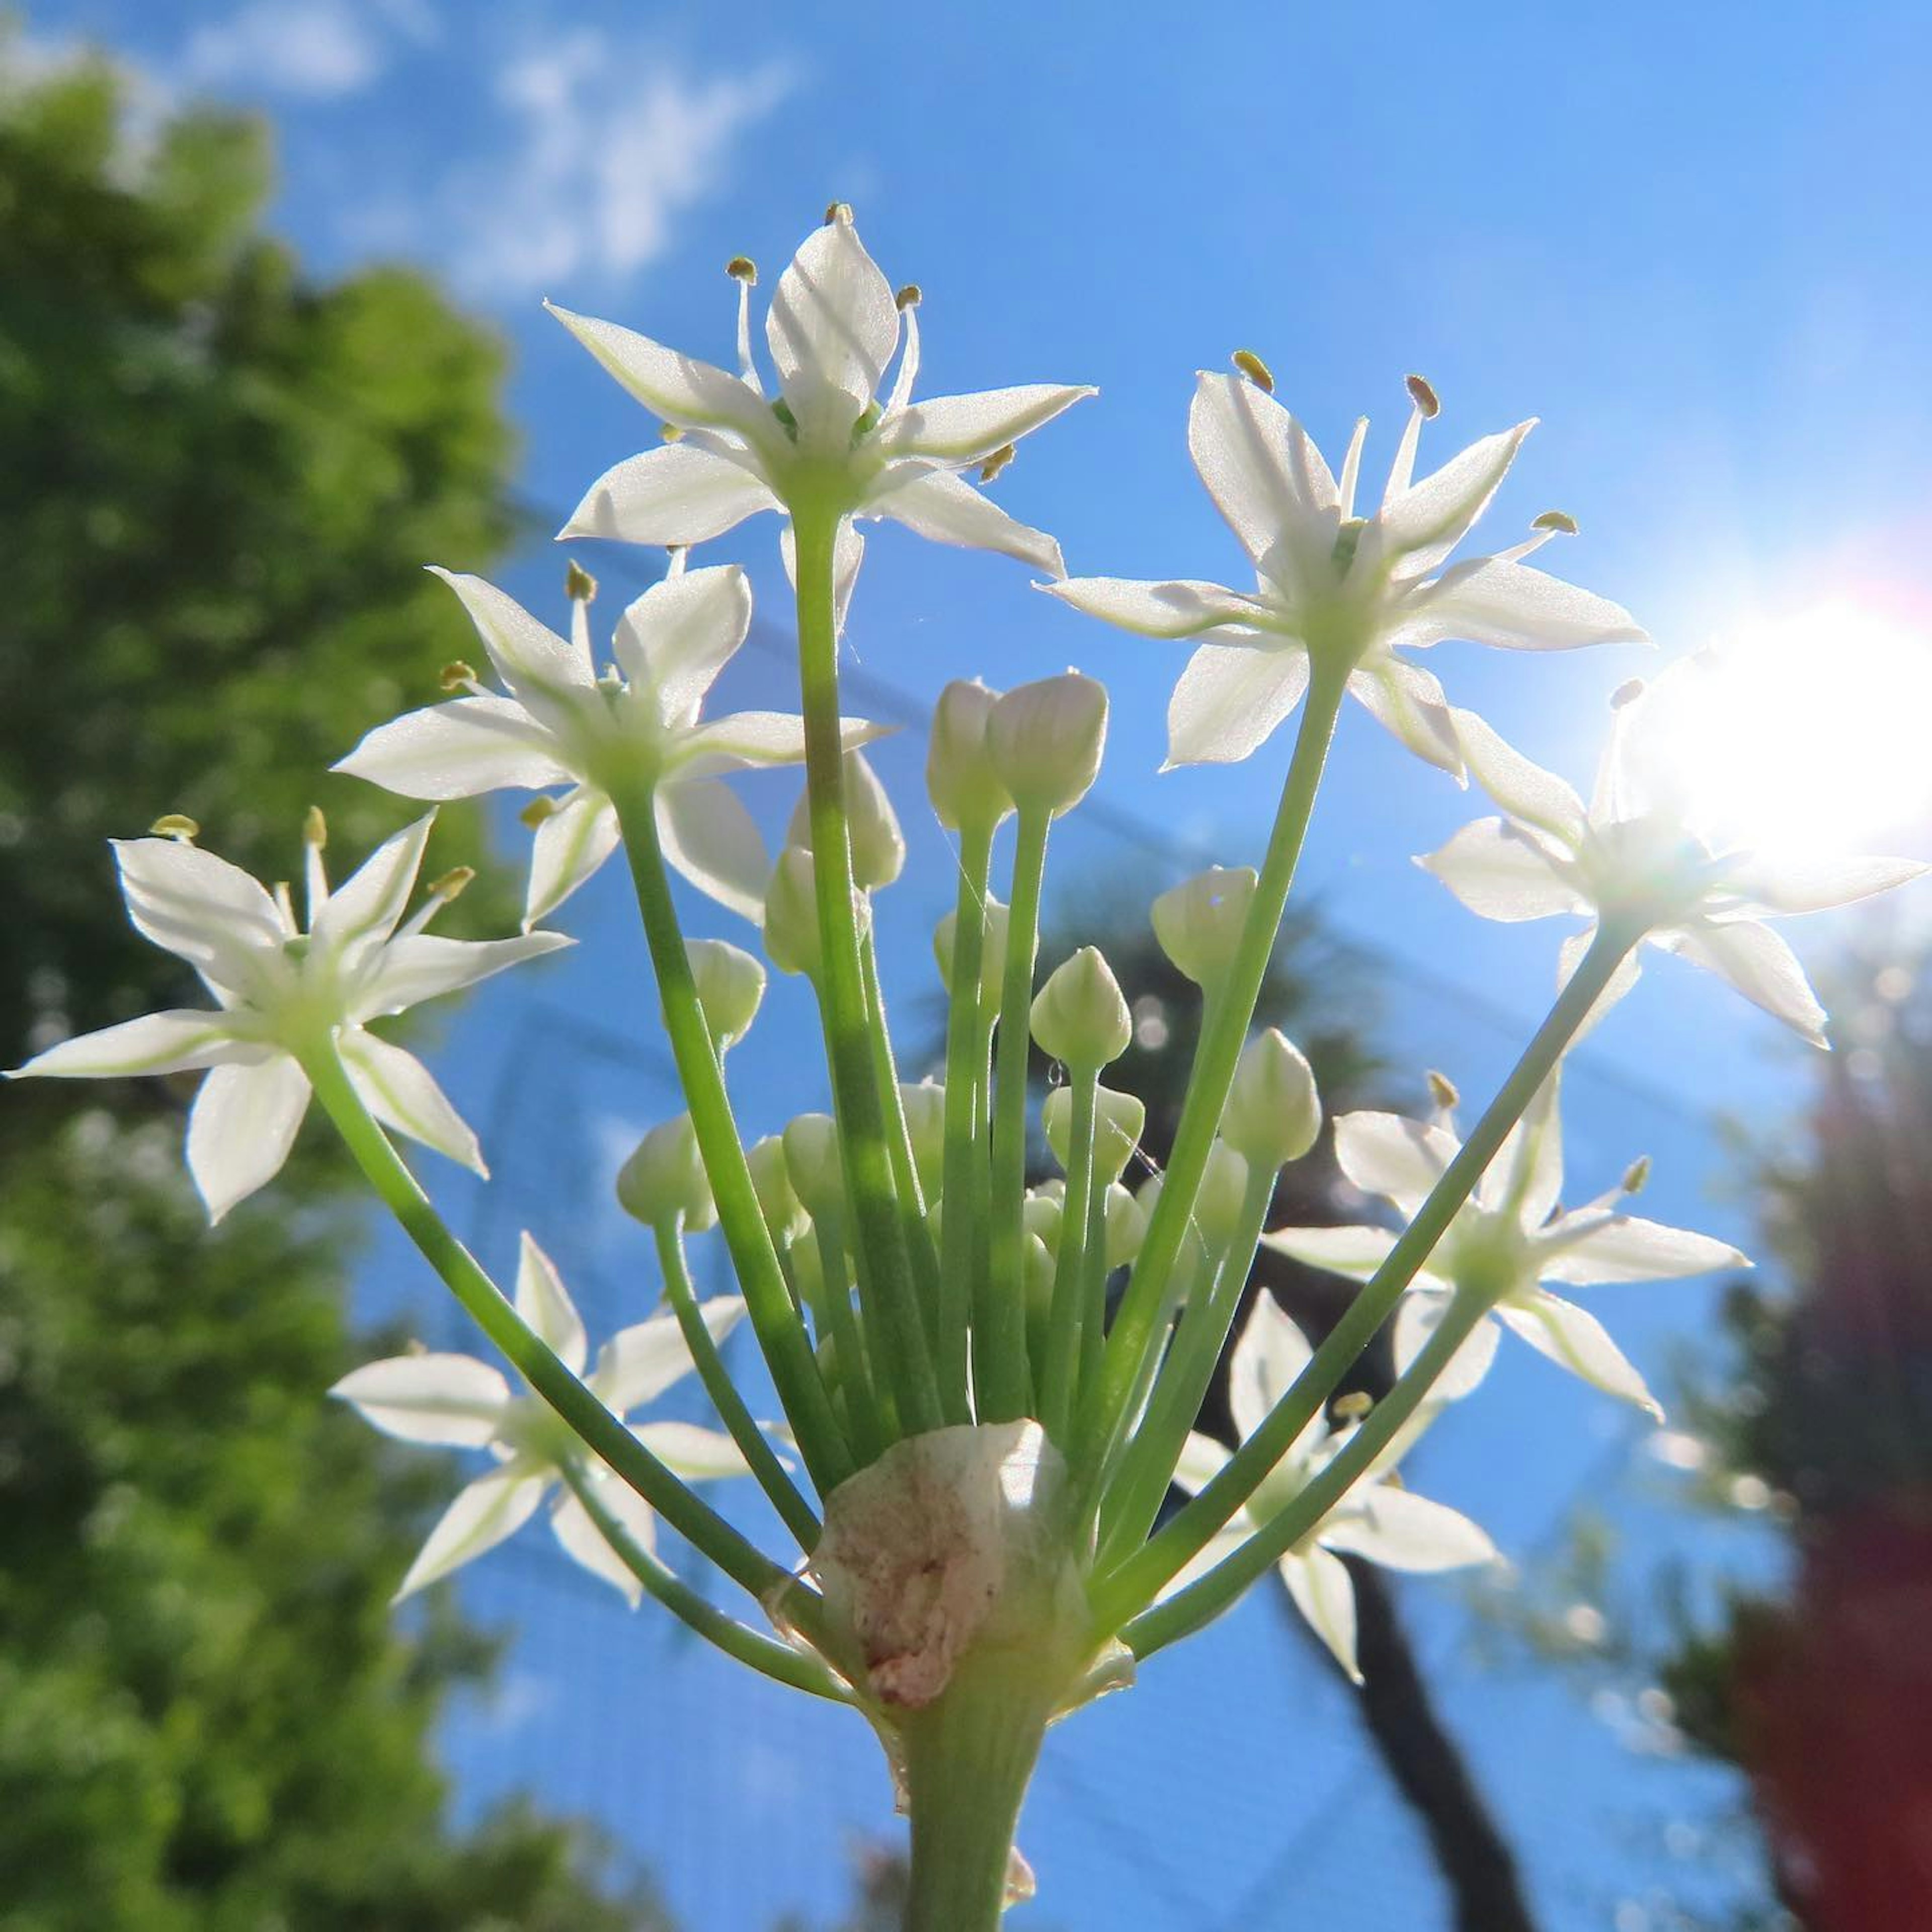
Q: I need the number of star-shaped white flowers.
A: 8